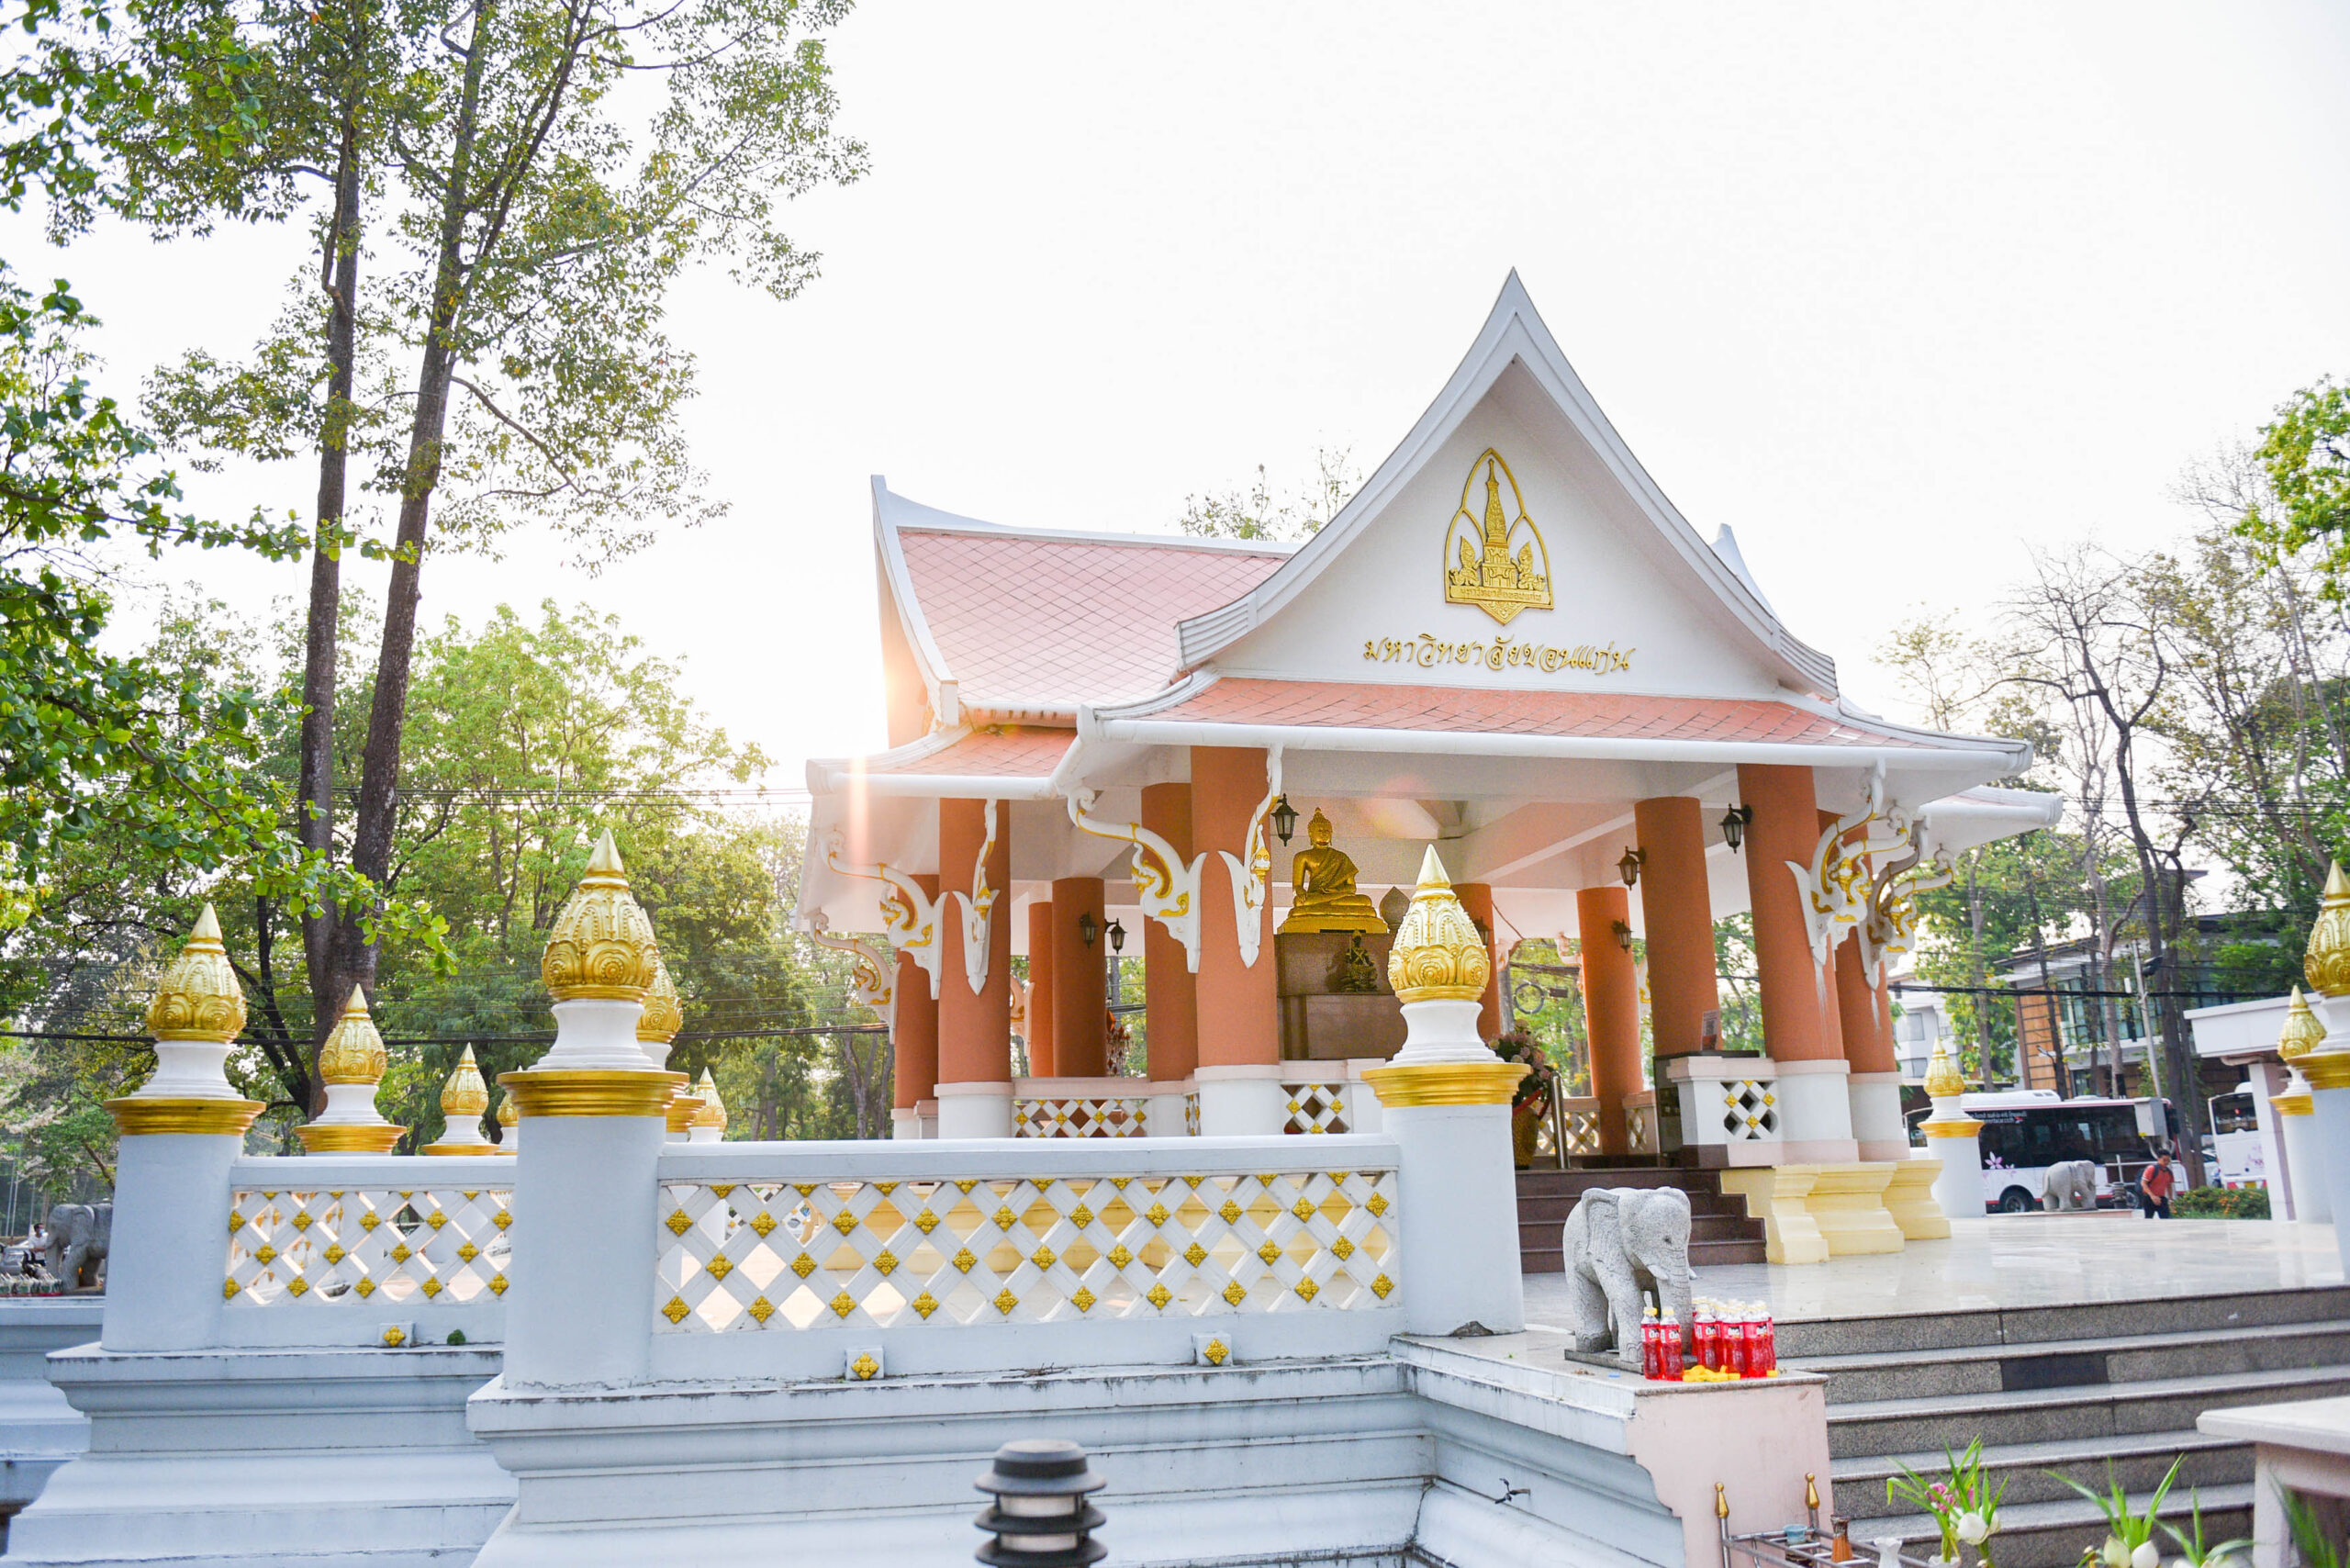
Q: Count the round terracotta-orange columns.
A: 11